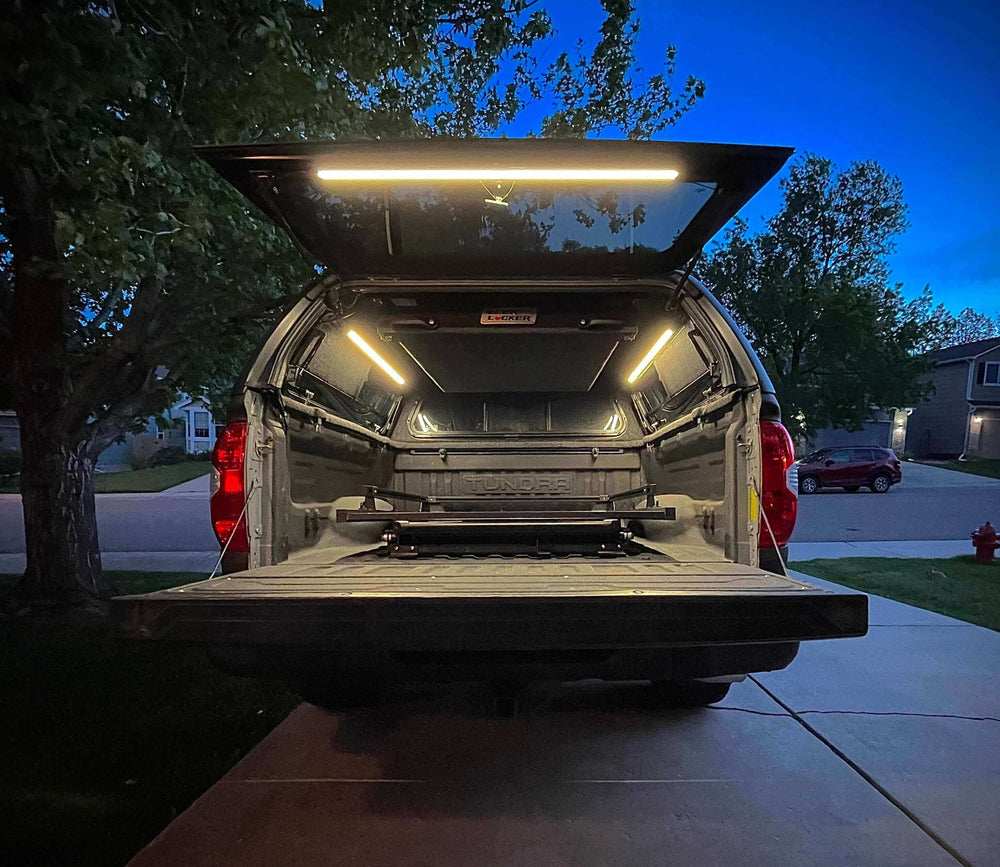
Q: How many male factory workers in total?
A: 0